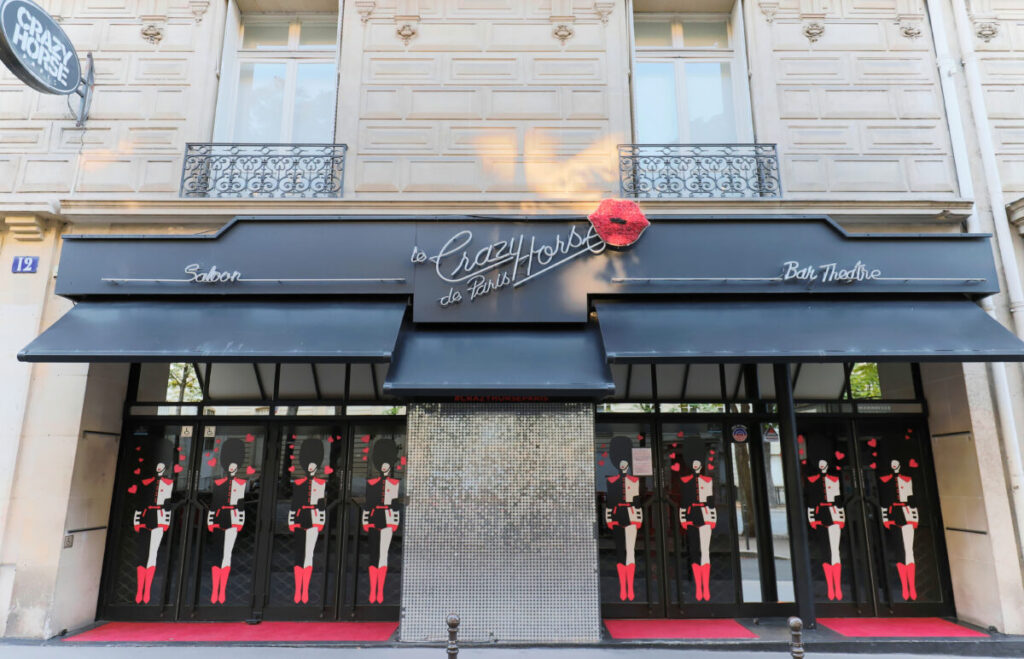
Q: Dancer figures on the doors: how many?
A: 8